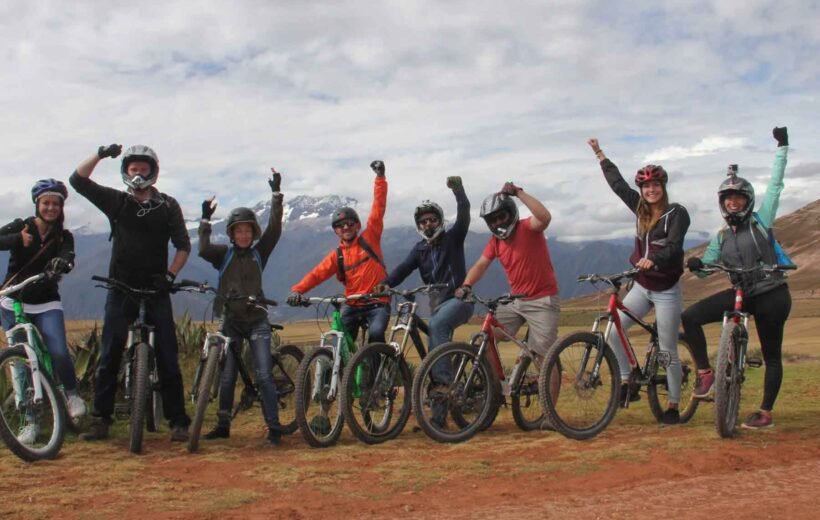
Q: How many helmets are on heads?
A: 8